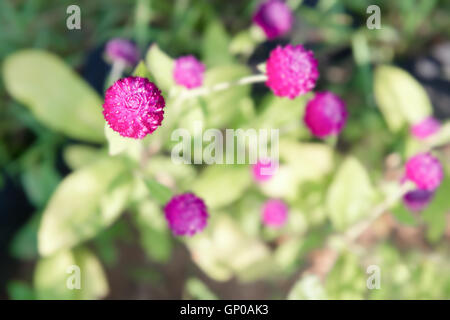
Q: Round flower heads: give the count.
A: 12